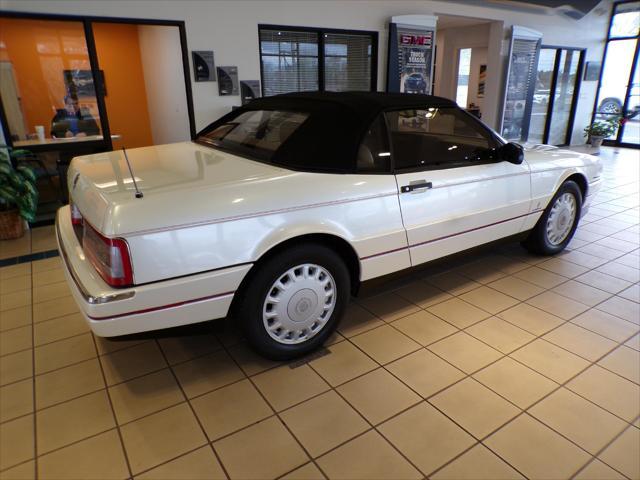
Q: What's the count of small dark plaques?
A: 3